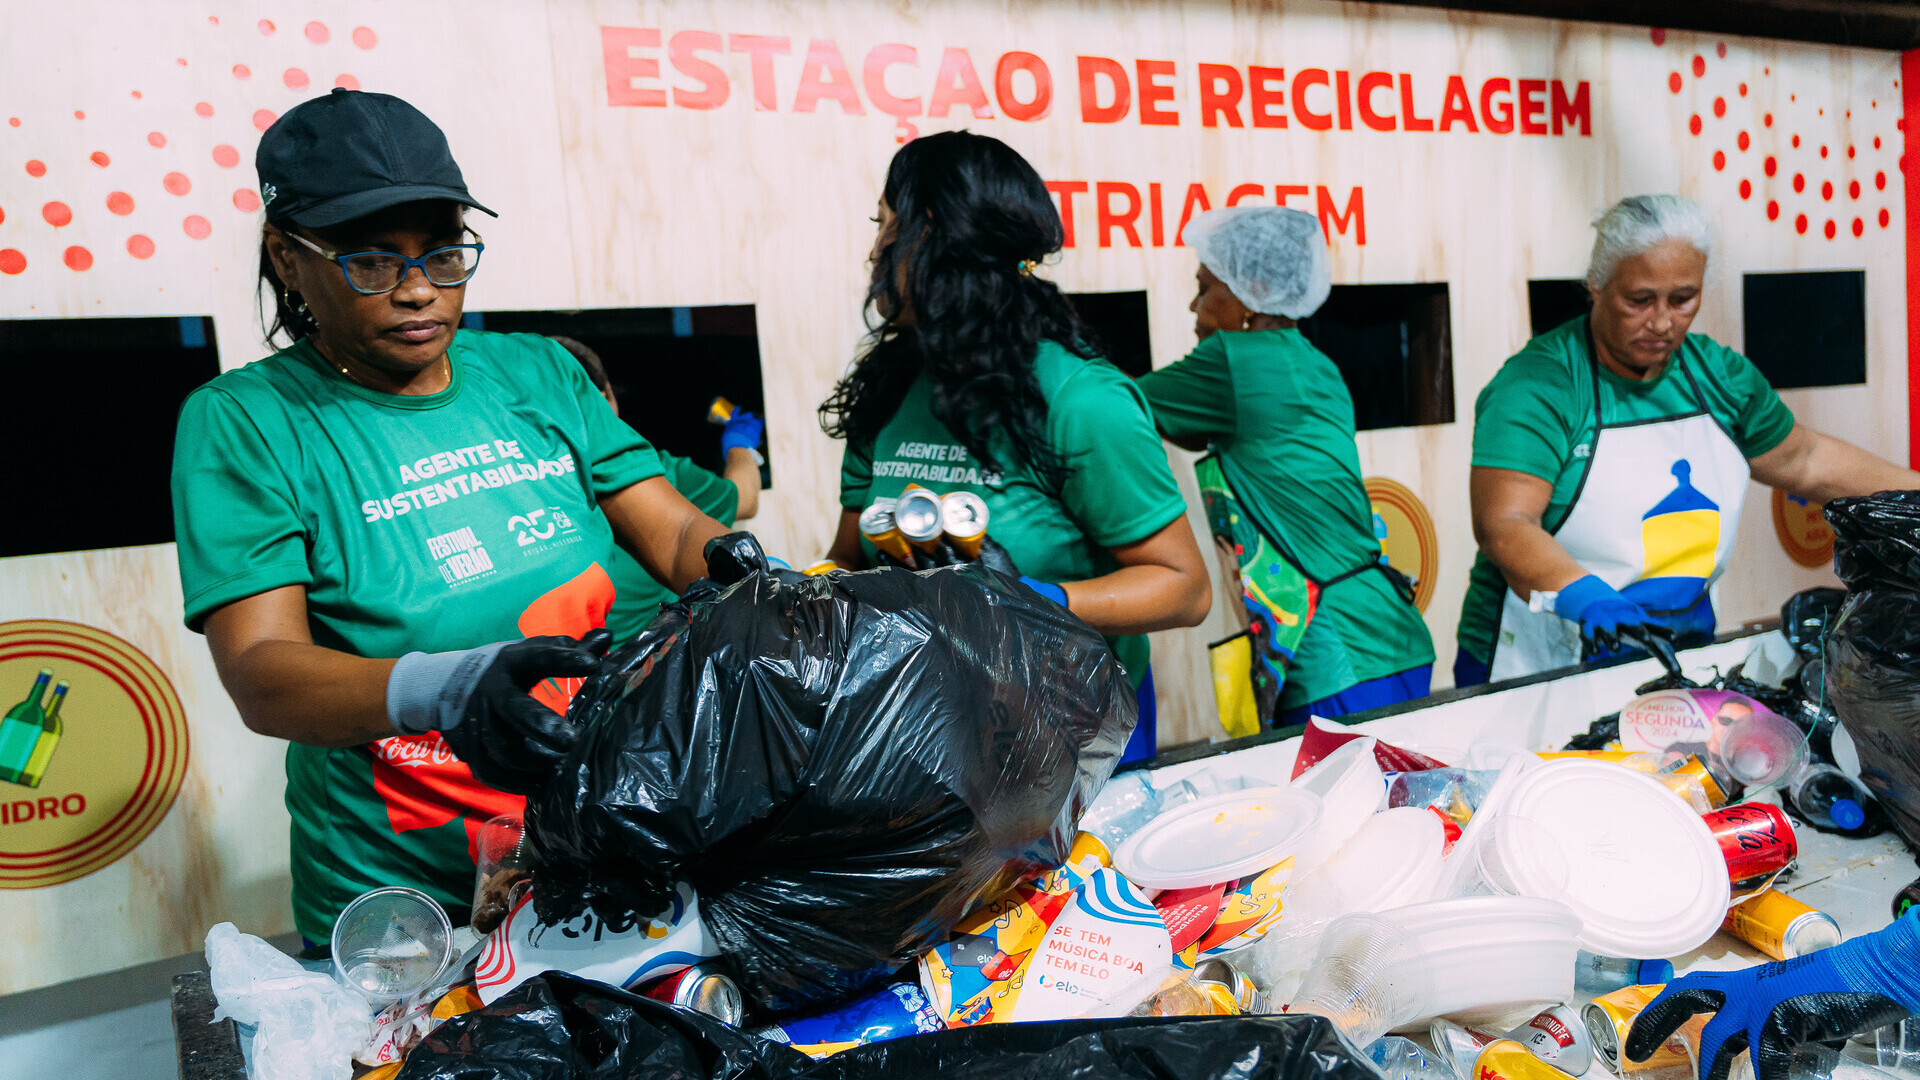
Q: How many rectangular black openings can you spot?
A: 6